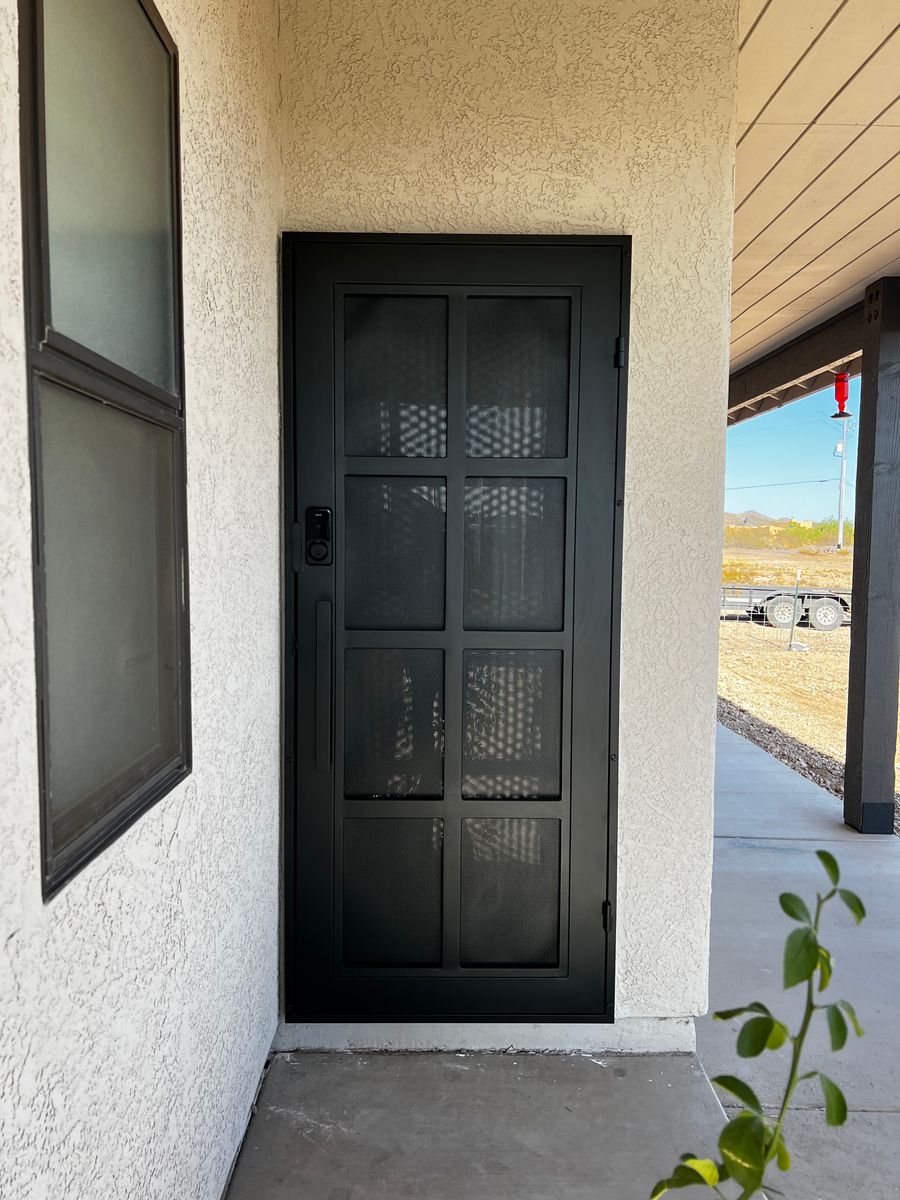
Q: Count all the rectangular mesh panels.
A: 8